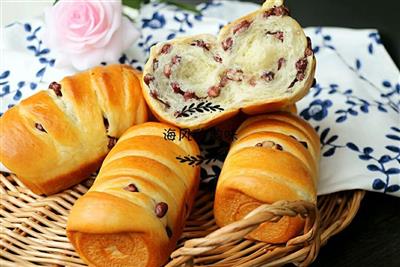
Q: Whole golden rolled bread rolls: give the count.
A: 3